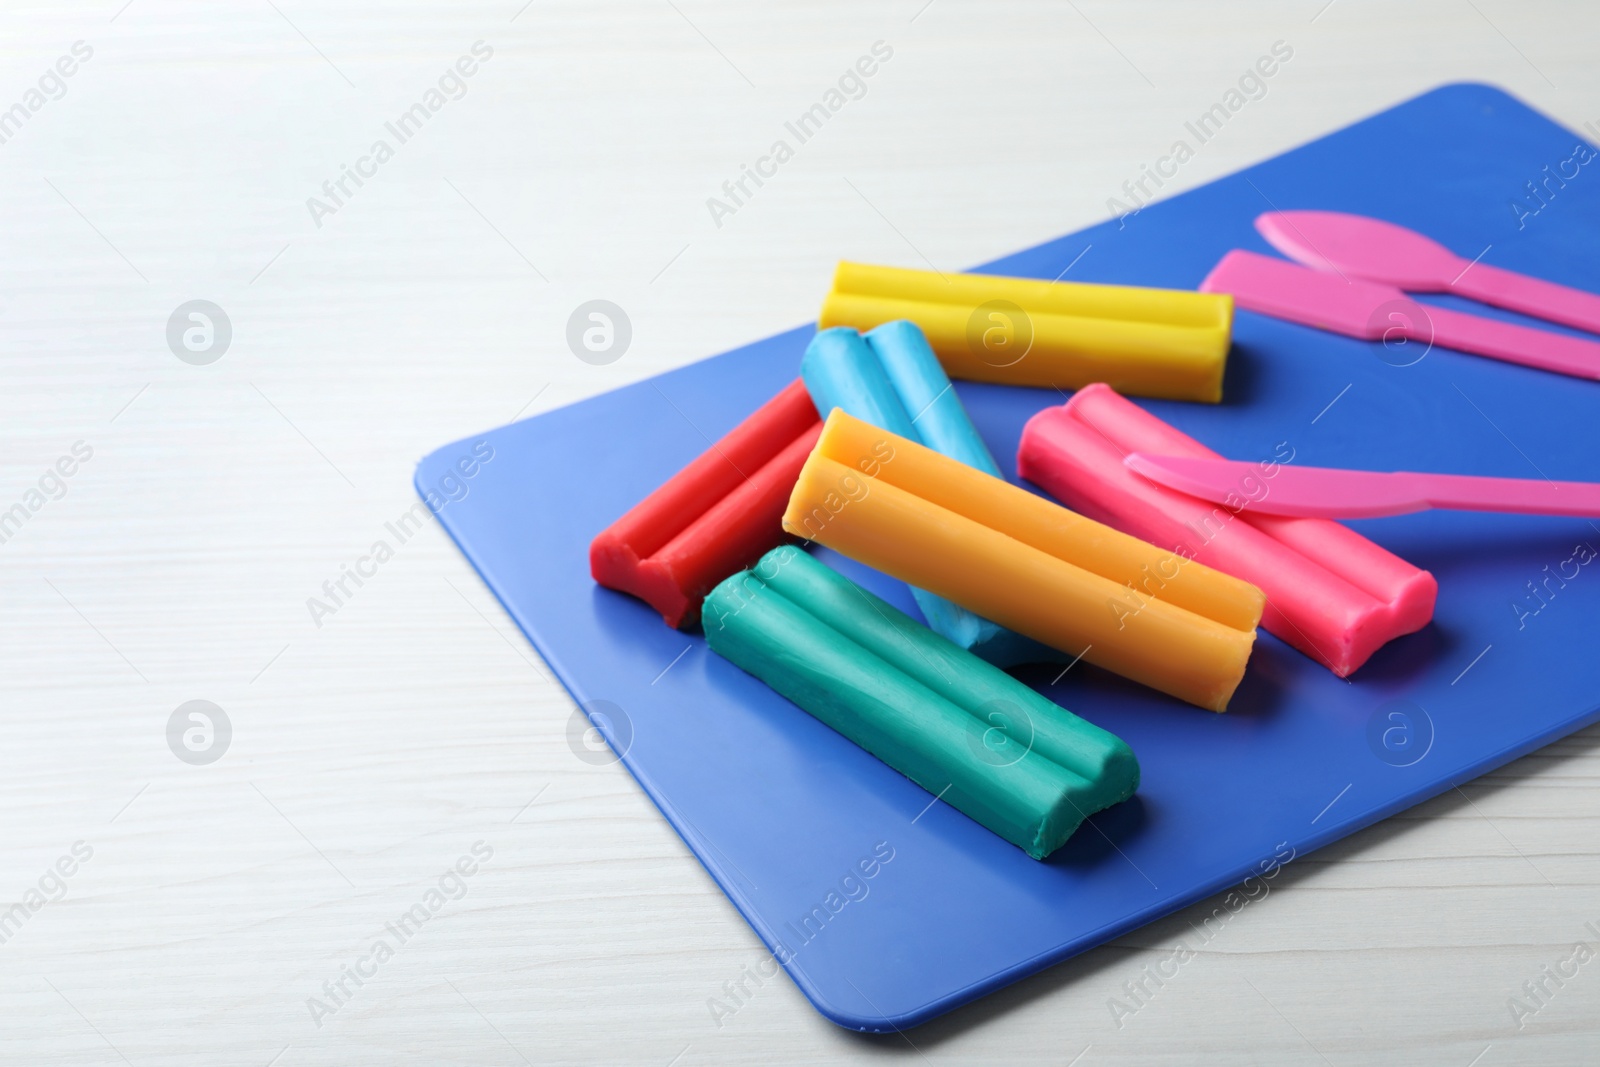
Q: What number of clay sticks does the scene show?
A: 6